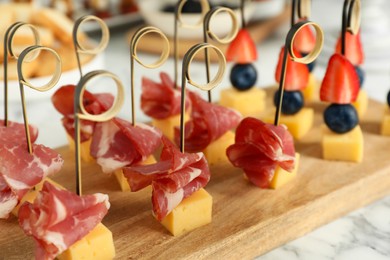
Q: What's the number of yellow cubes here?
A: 14